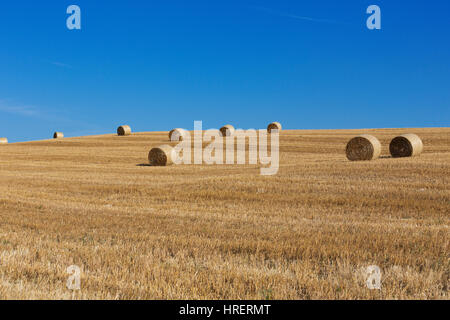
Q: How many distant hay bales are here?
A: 6